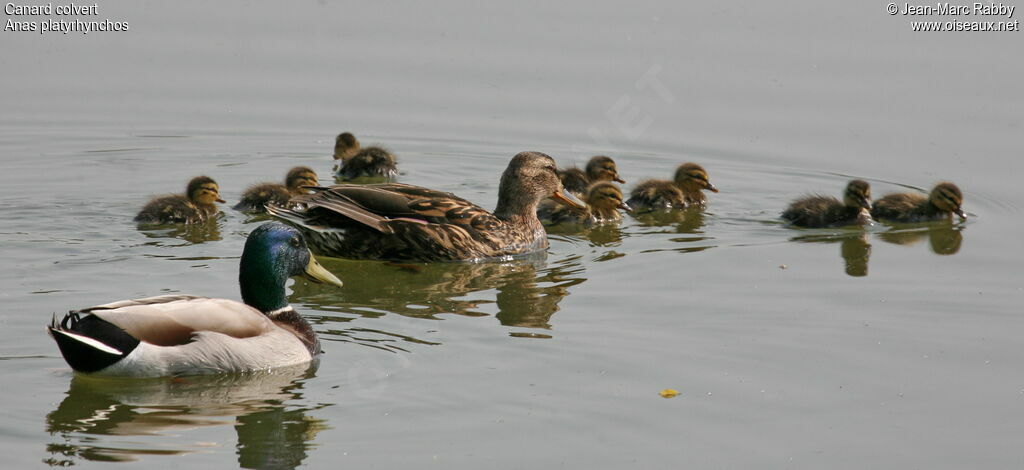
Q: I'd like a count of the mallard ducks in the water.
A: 10